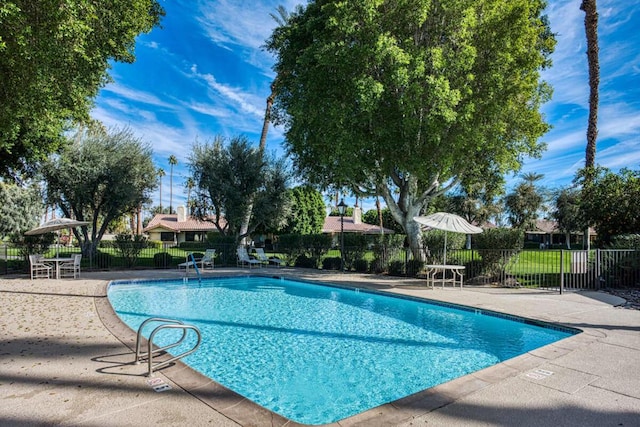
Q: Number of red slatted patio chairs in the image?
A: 0